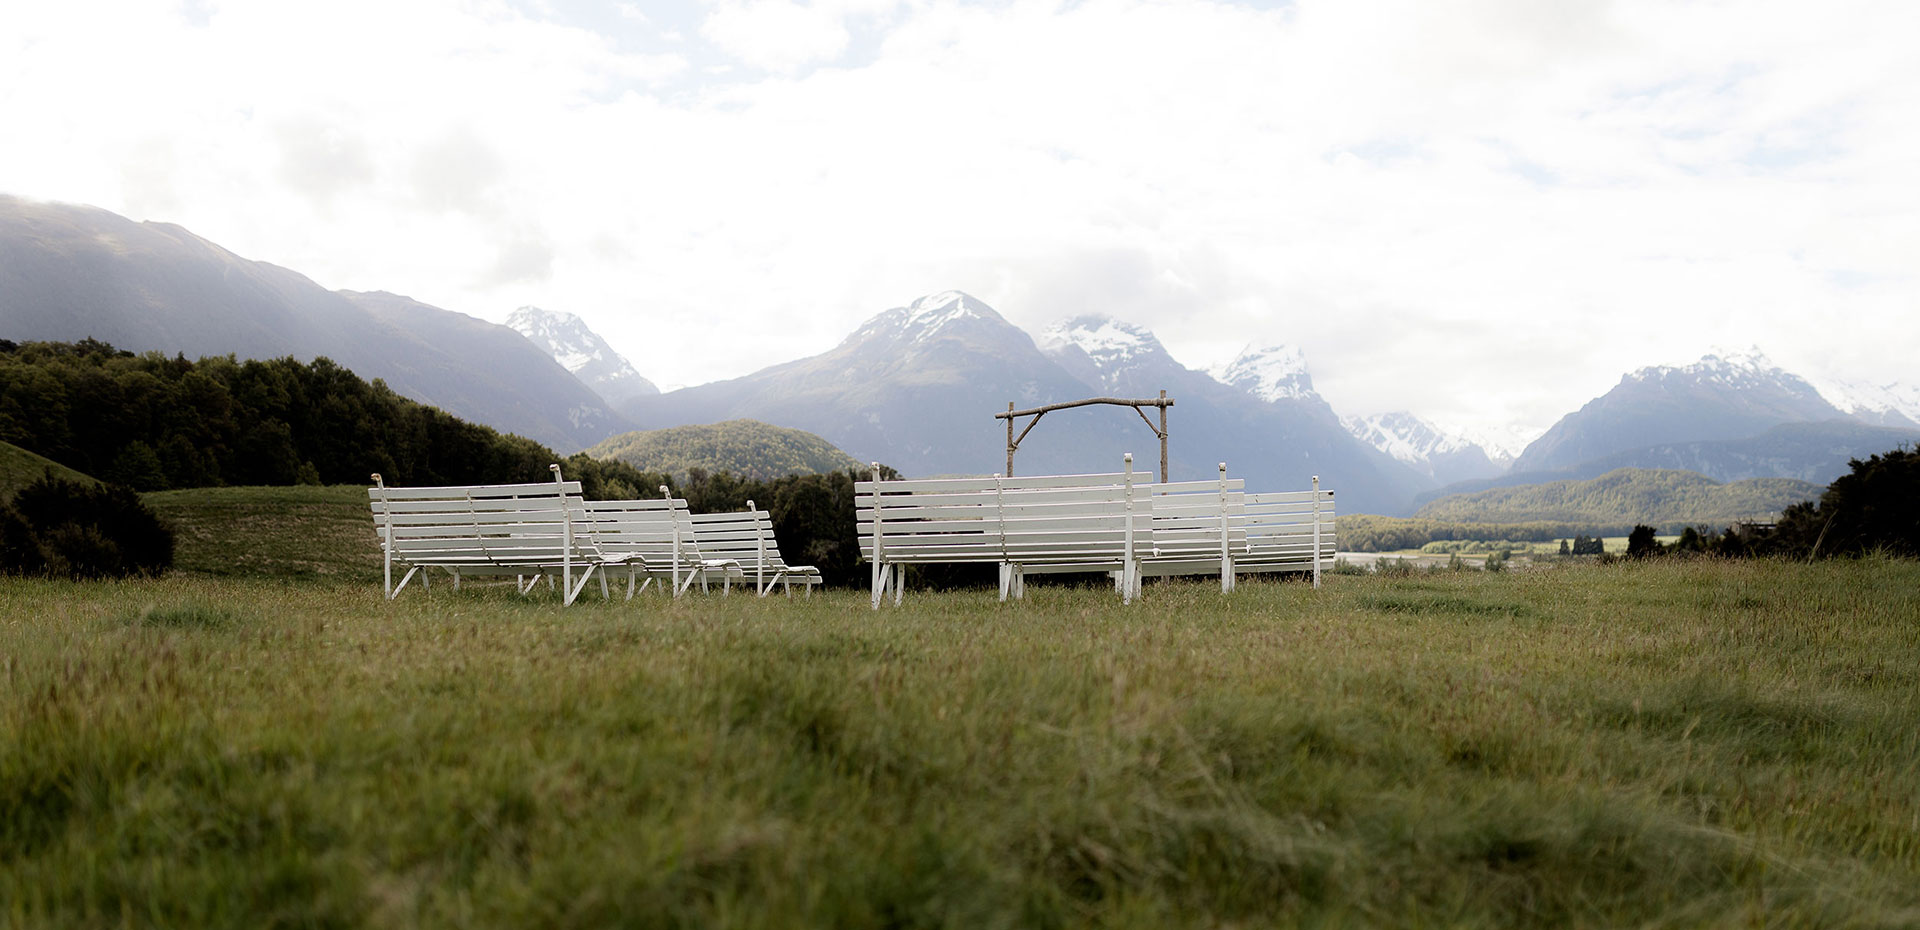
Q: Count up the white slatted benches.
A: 6